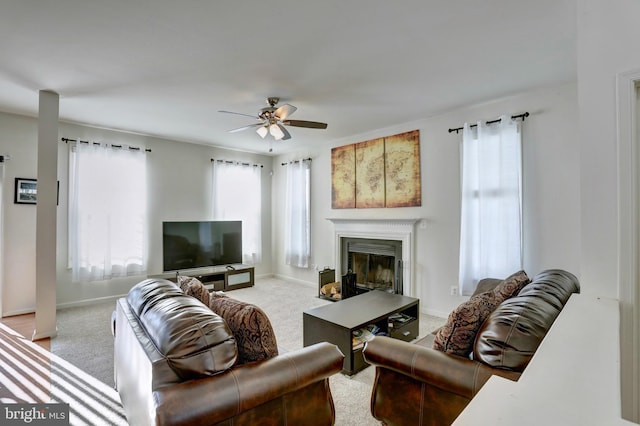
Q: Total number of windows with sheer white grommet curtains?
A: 4